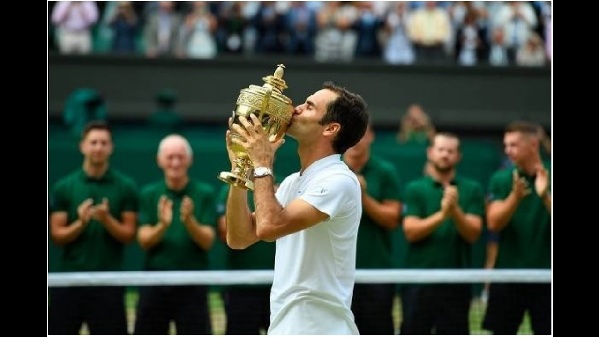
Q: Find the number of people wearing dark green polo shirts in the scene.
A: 6